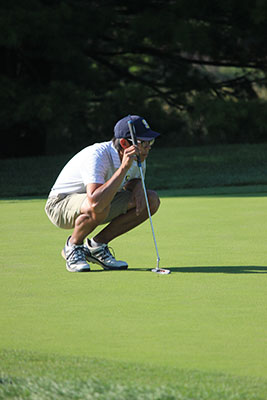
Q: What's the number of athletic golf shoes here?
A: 2